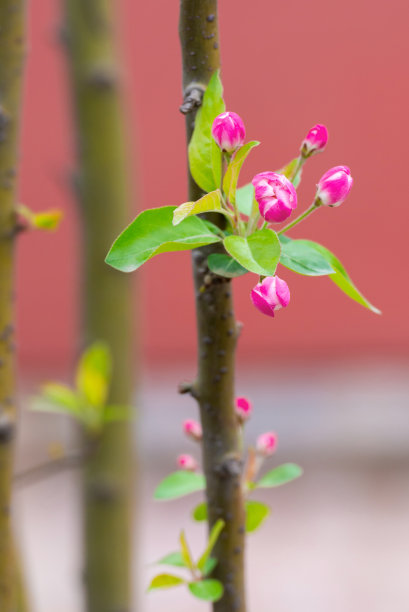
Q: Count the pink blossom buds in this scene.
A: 9